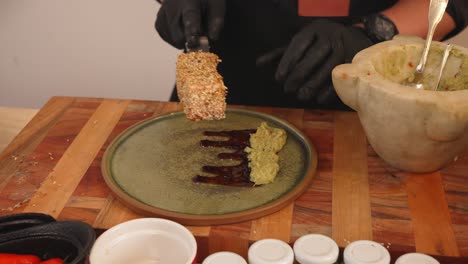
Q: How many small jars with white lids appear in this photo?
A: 5